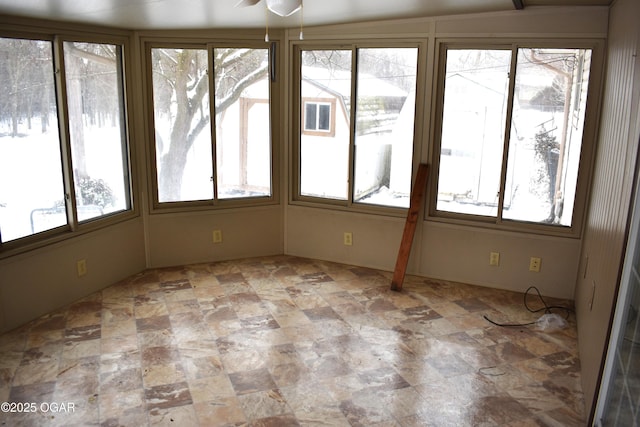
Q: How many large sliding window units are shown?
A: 4